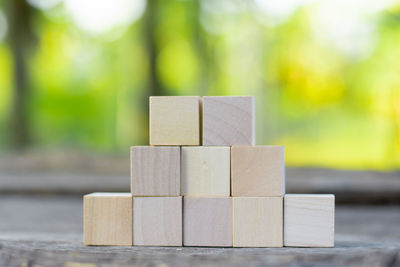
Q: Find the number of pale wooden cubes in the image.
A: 10